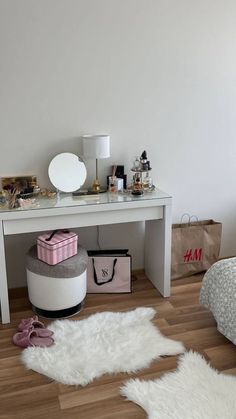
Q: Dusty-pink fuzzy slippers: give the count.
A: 2